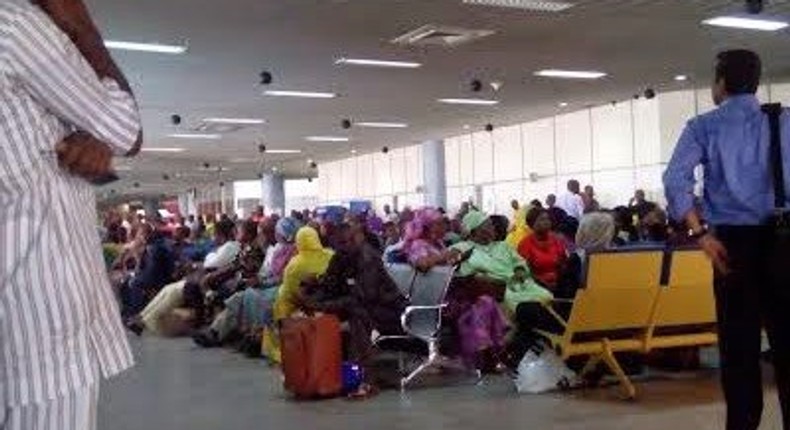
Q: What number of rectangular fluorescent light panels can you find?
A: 12